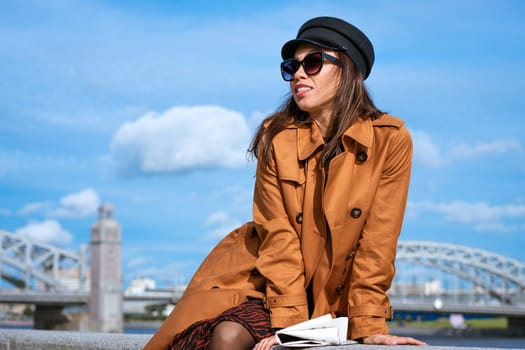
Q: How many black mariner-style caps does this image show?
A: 1